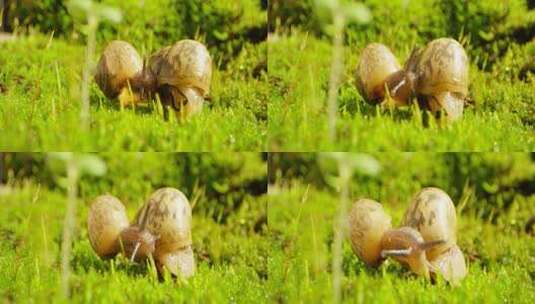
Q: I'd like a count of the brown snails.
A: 8